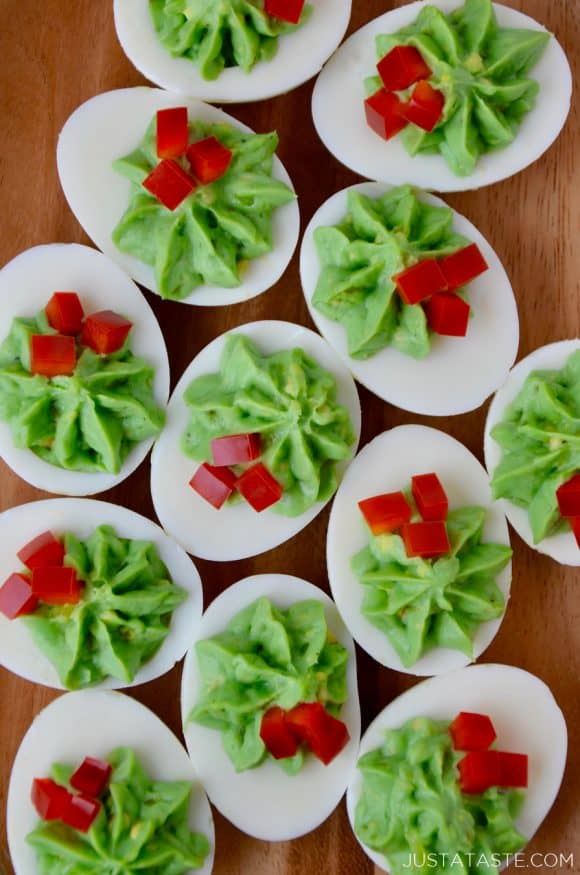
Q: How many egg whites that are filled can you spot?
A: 12